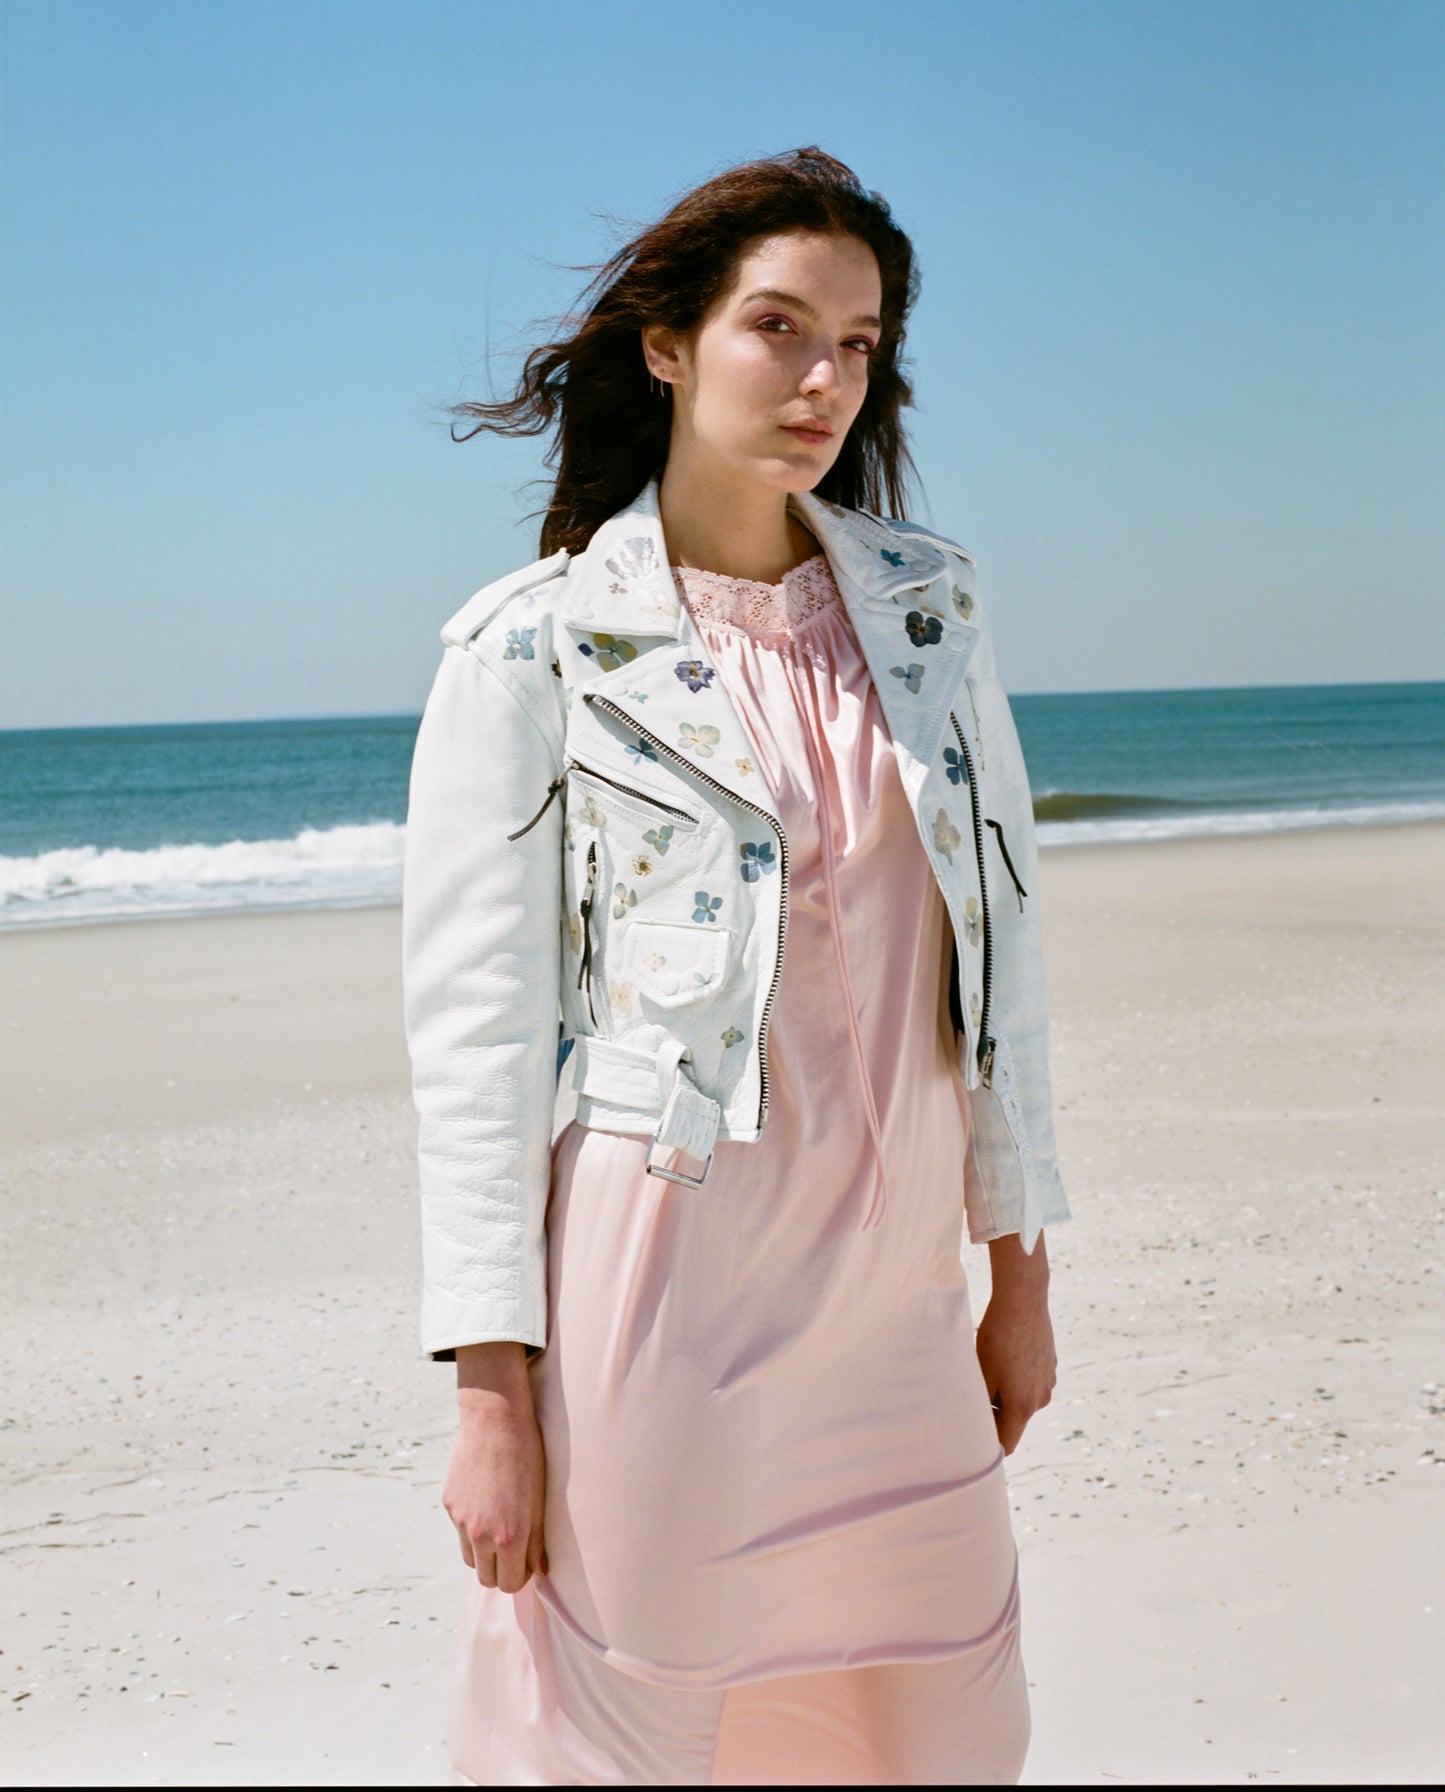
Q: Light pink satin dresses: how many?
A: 1